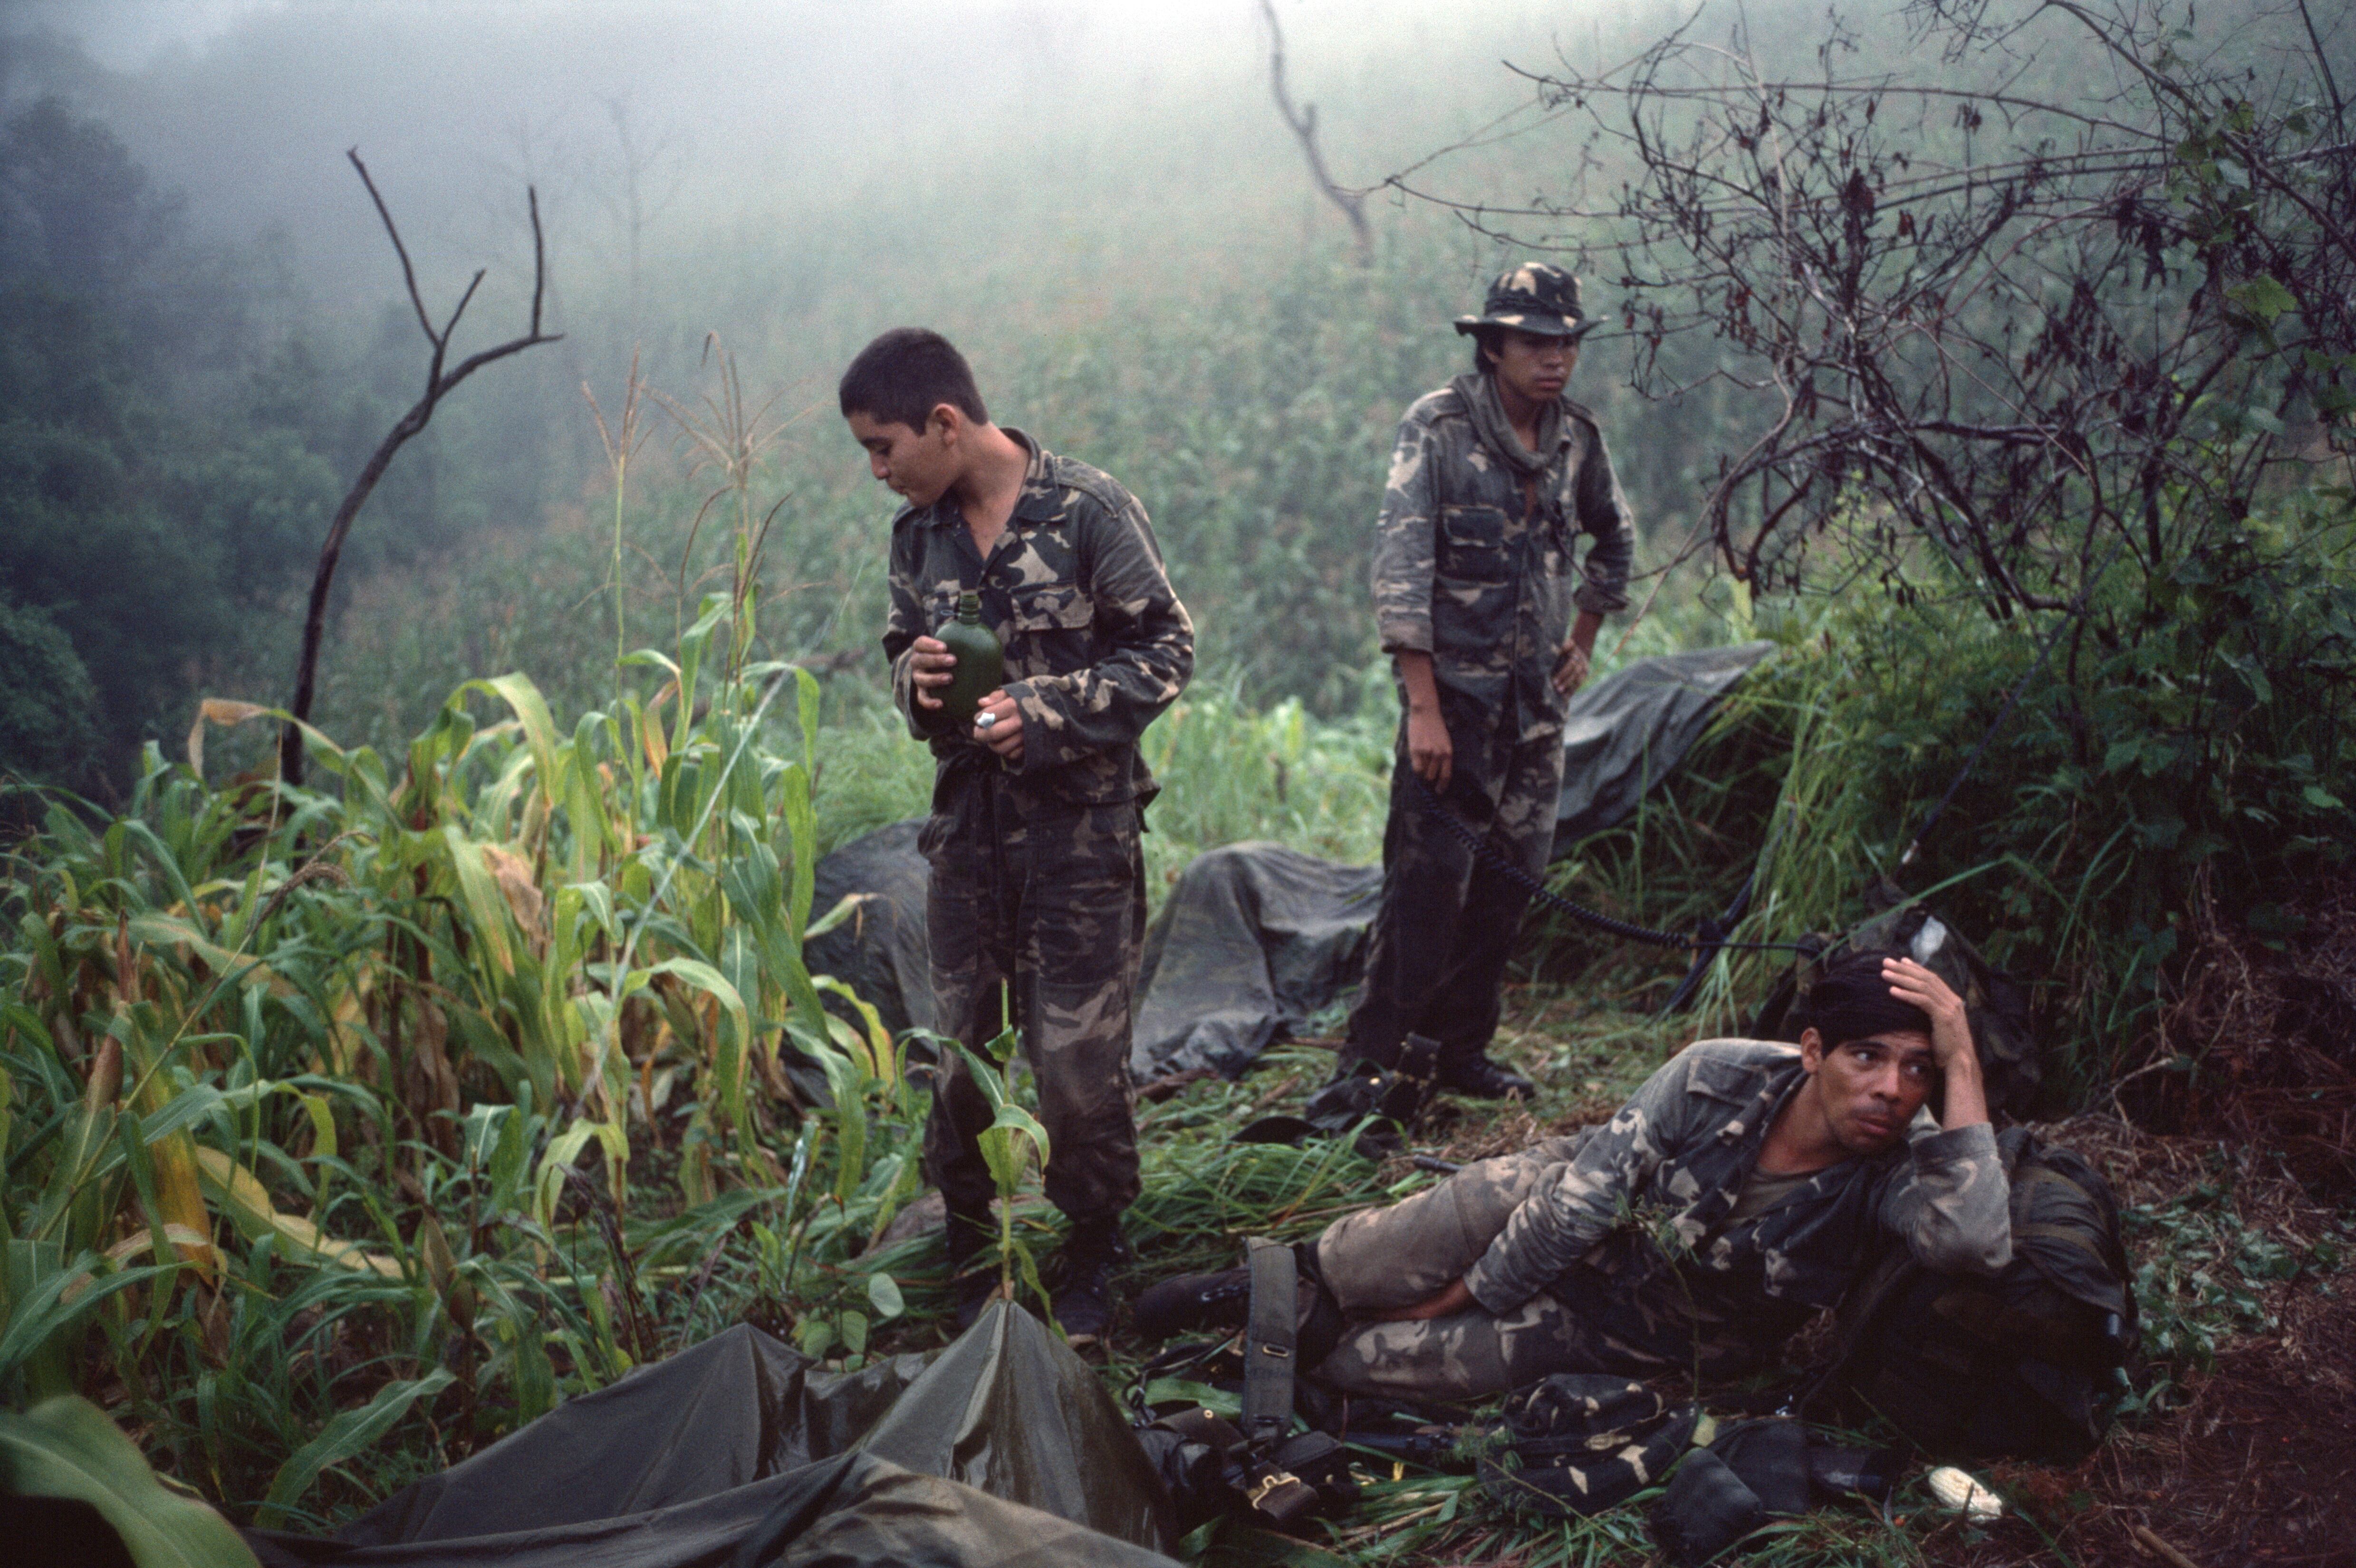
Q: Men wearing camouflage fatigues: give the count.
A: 3